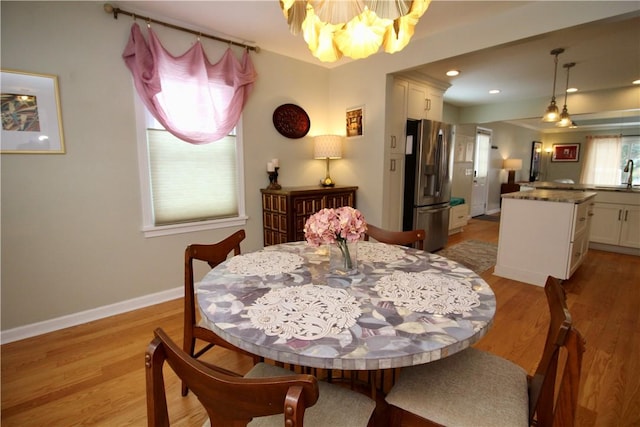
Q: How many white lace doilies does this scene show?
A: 4